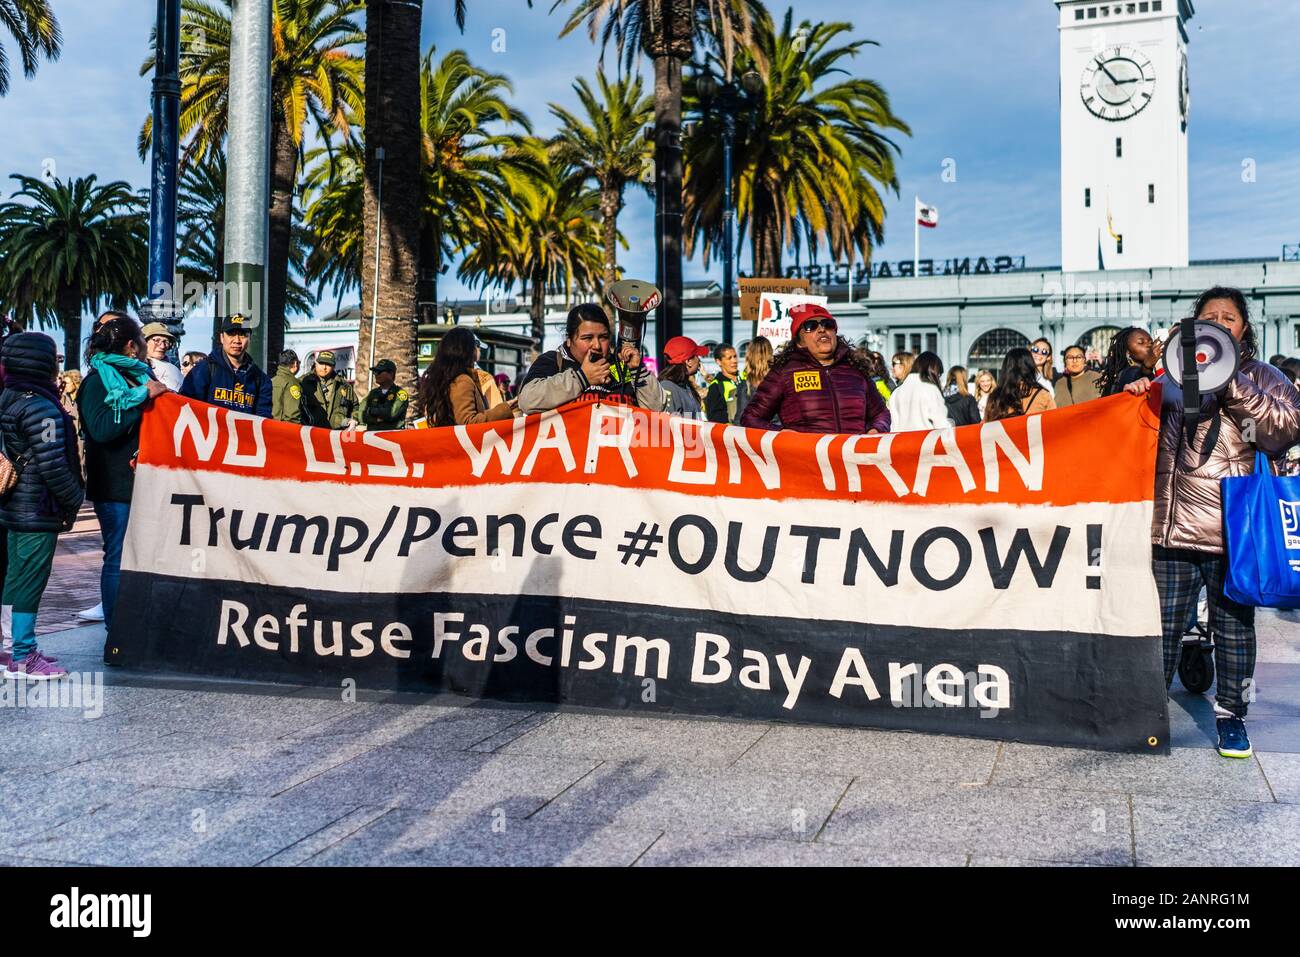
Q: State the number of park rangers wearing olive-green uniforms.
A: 3